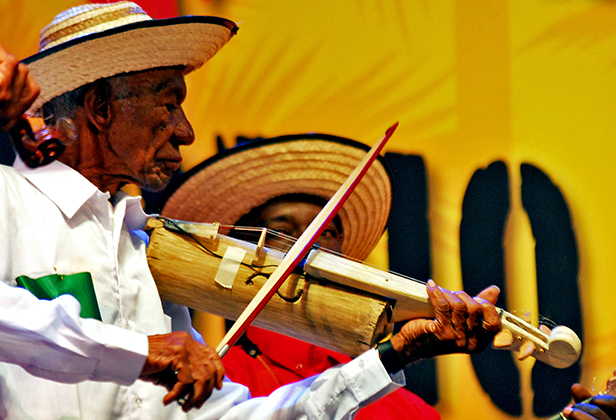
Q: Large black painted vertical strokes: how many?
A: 3